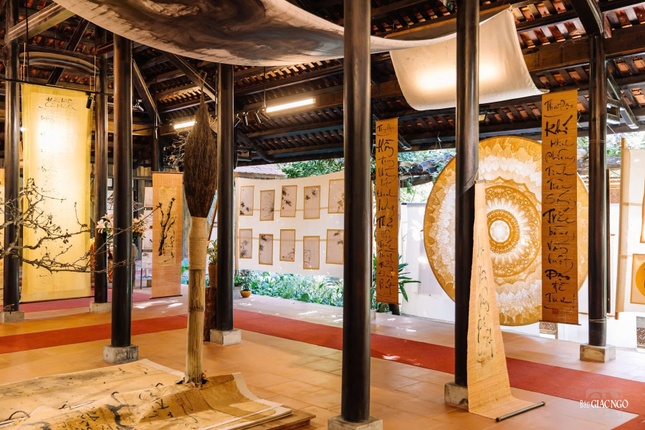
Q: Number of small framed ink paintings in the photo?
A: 10